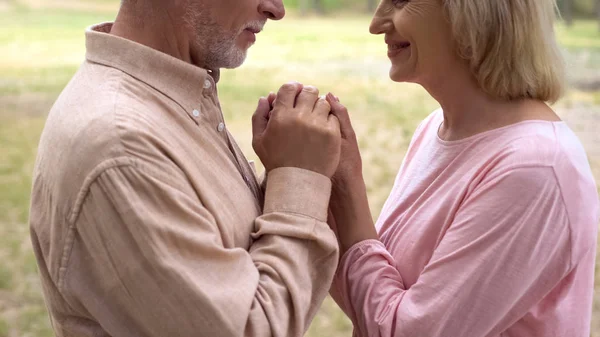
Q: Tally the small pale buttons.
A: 3